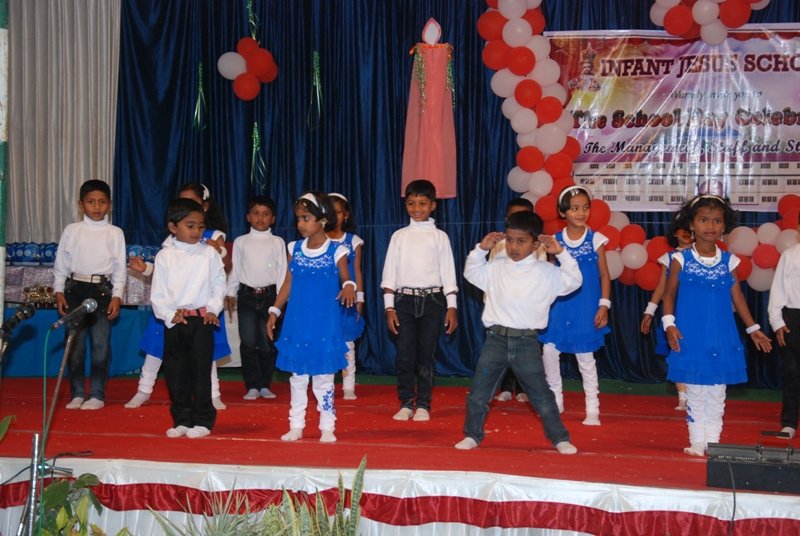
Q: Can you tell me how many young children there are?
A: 13